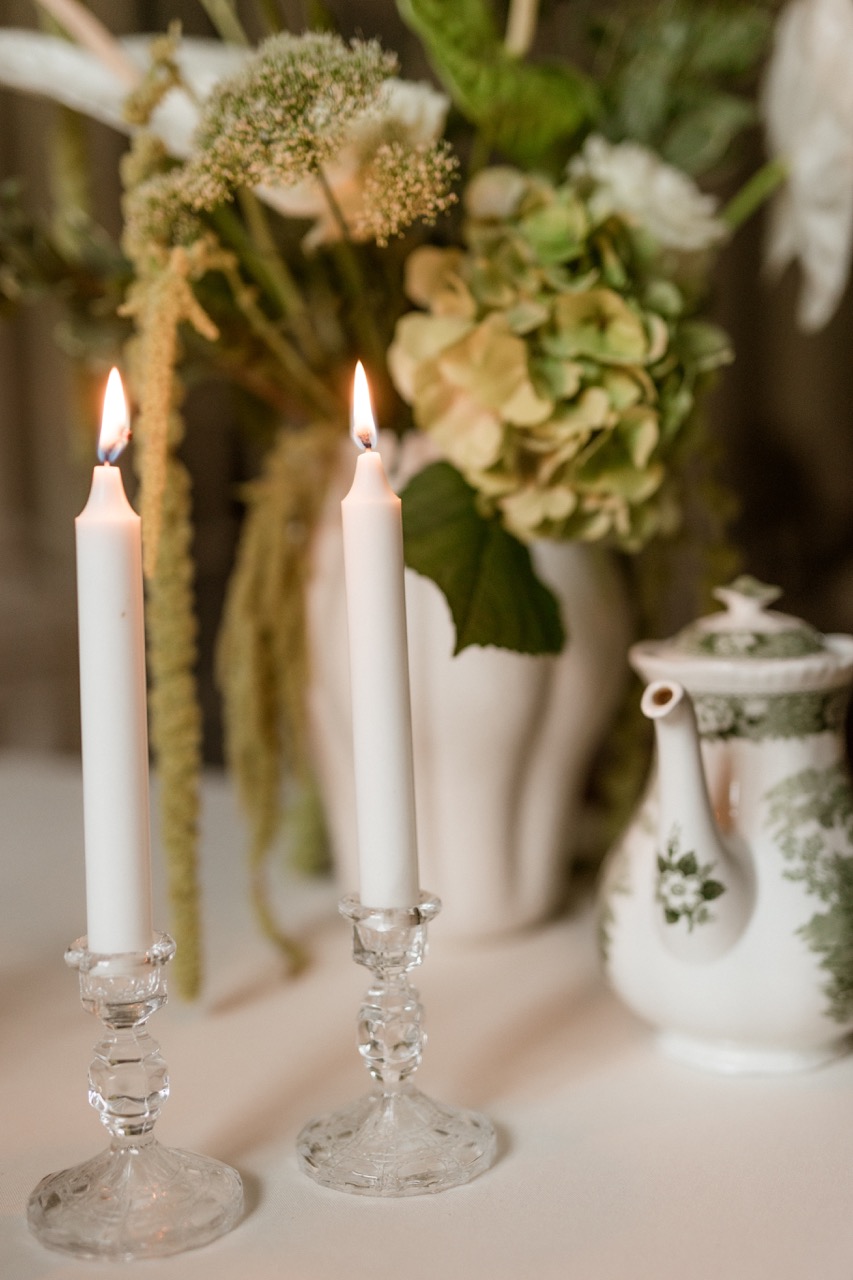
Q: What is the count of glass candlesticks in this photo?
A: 2